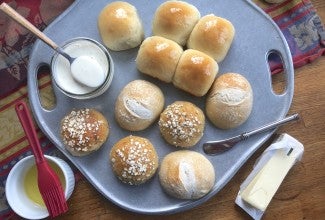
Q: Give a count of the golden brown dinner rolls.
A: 11